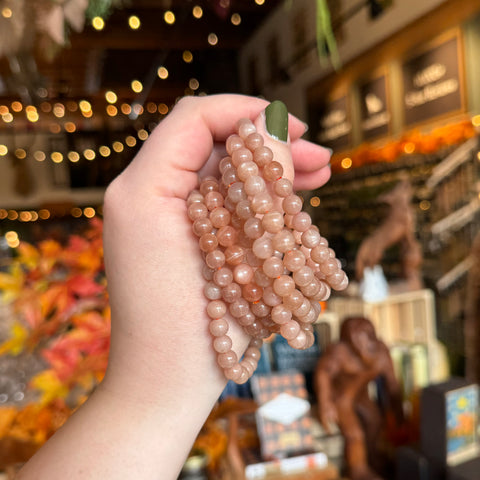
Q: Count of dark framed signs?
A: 3